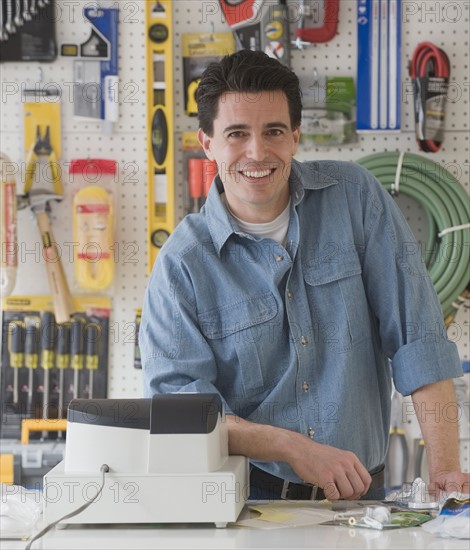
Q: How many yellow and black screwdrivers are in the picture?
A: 6